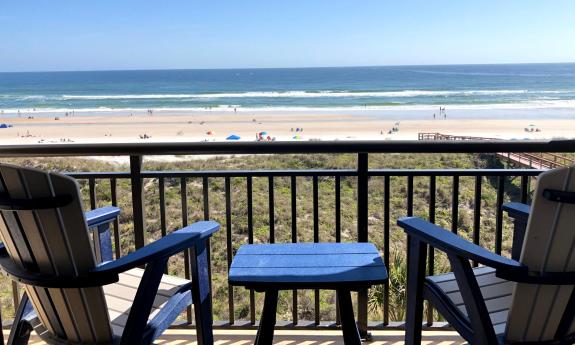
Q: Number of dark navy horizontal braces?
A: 4